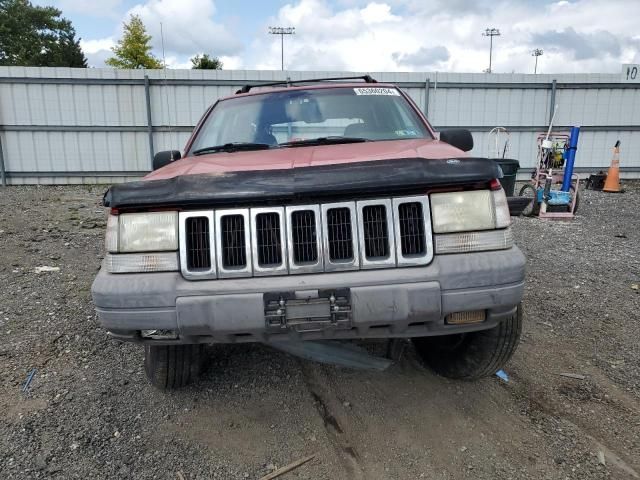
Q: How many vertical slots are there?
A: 7